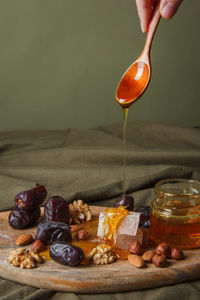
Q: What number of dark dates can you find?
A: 7